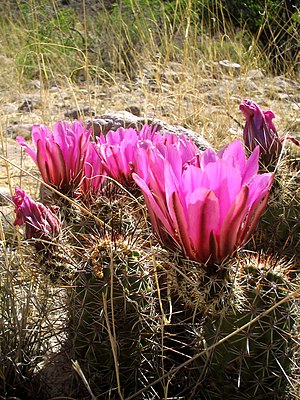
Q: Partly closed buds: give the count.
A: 2